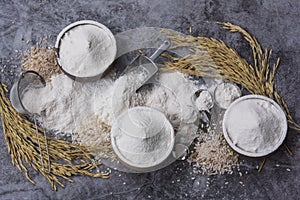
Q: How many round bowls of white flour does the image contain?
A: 3